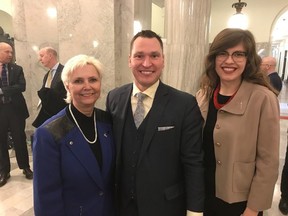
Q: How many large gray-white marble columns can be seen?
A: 2